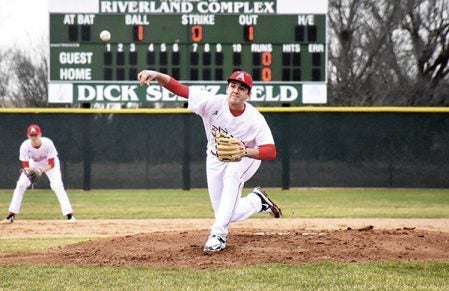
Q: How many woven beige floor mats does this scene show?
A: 0